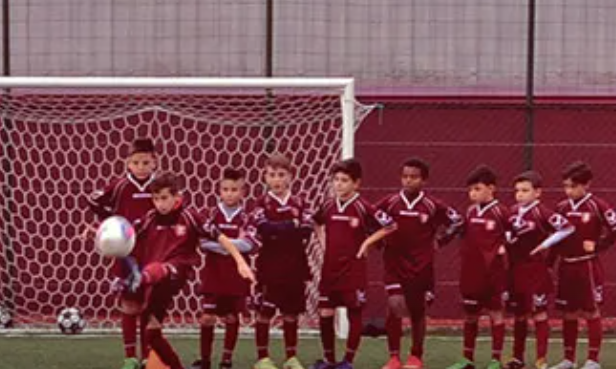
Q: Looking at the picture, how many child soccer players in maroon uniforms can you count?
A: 9